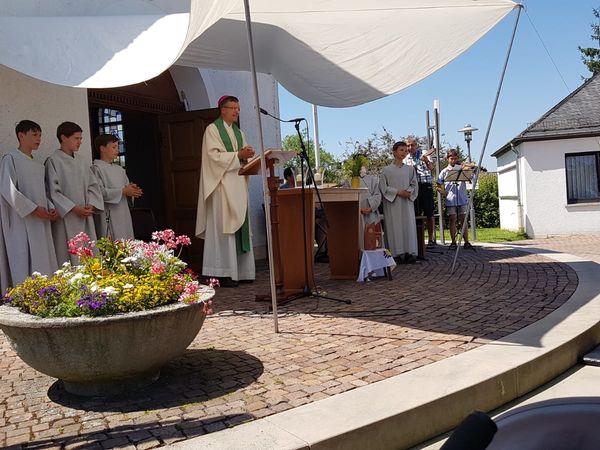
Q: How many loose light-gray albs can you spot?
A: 5